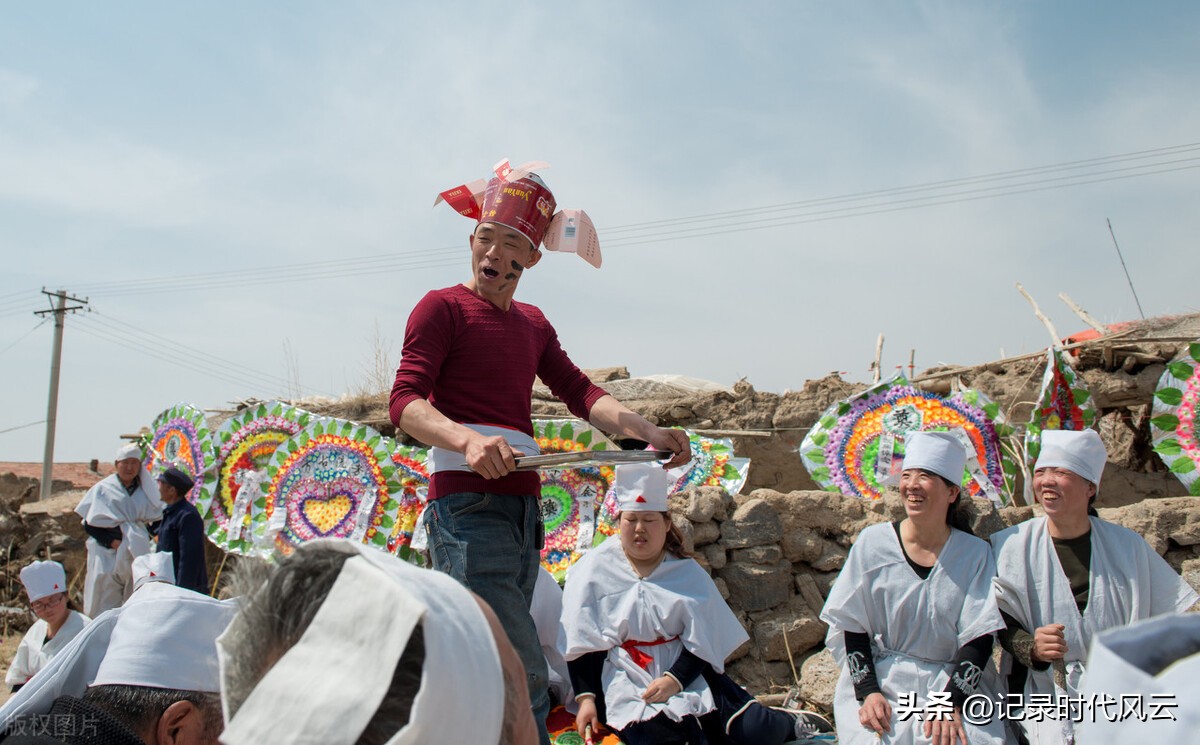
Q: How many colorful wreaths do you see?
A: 9